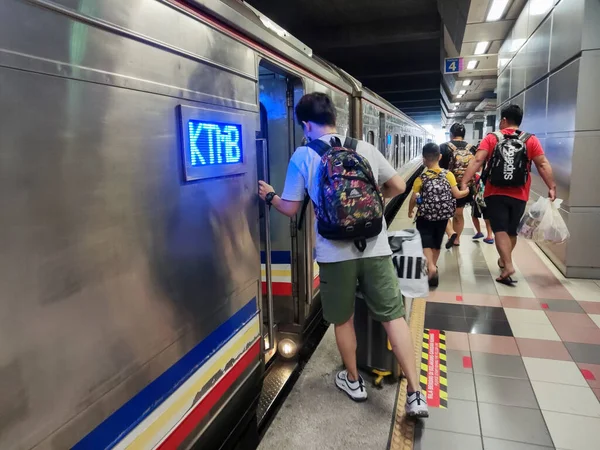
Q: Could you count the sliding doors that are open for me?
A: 1